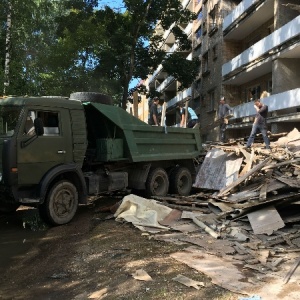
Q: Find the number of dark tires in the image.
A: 4